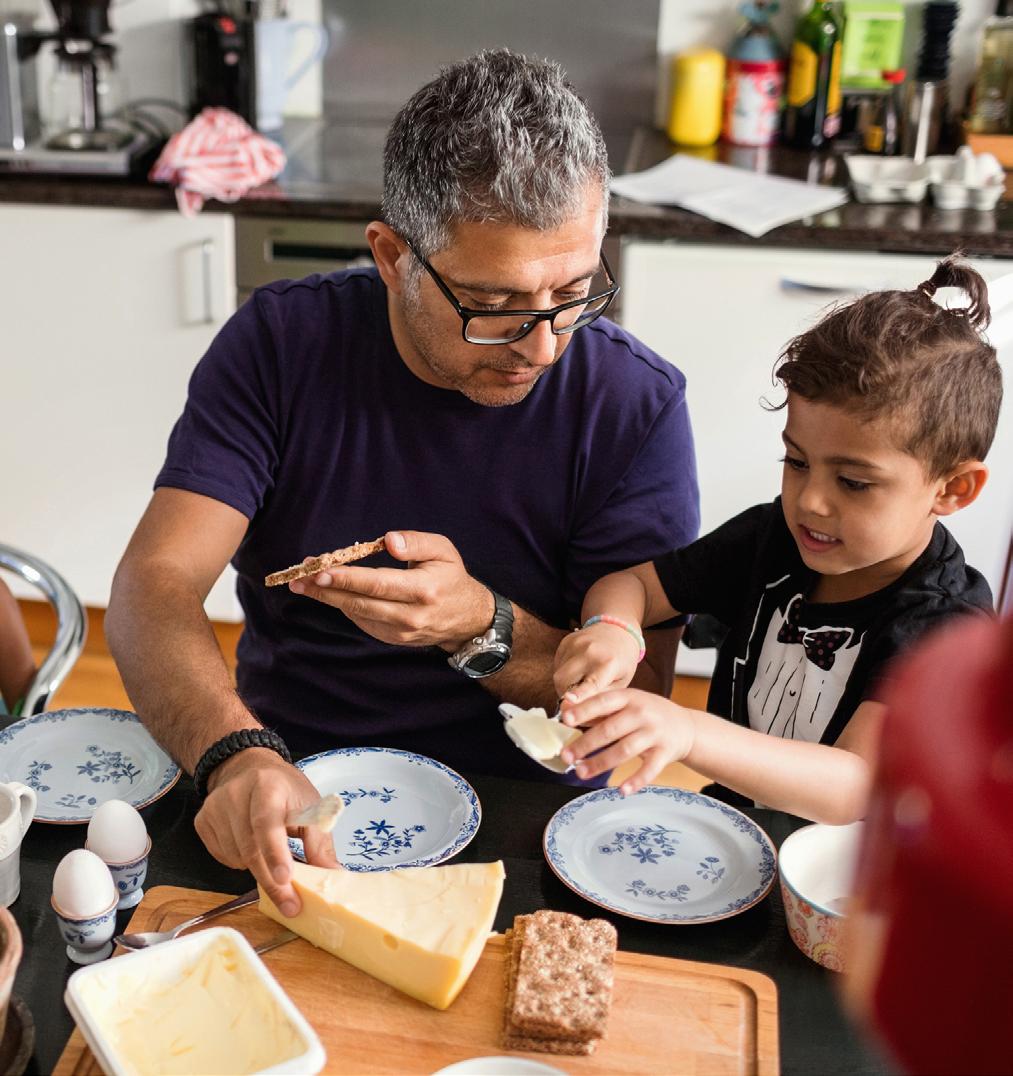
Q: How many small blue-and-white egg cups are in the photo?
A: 2